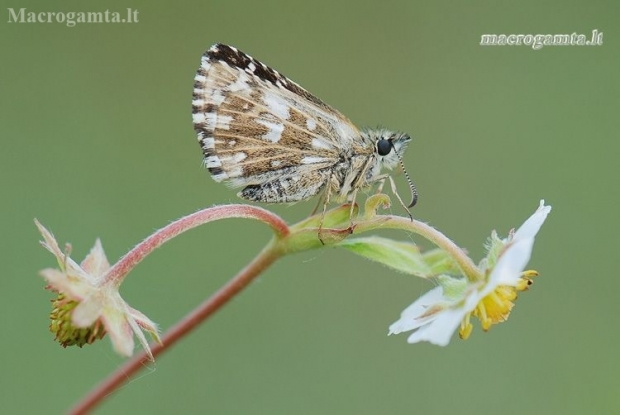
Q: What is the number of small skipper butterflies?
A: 1